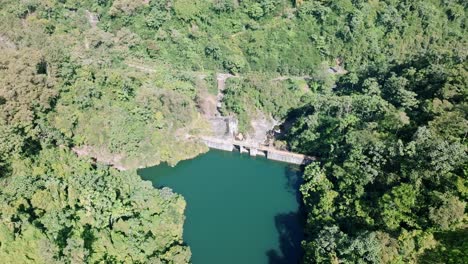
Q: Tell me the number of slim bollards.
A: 0